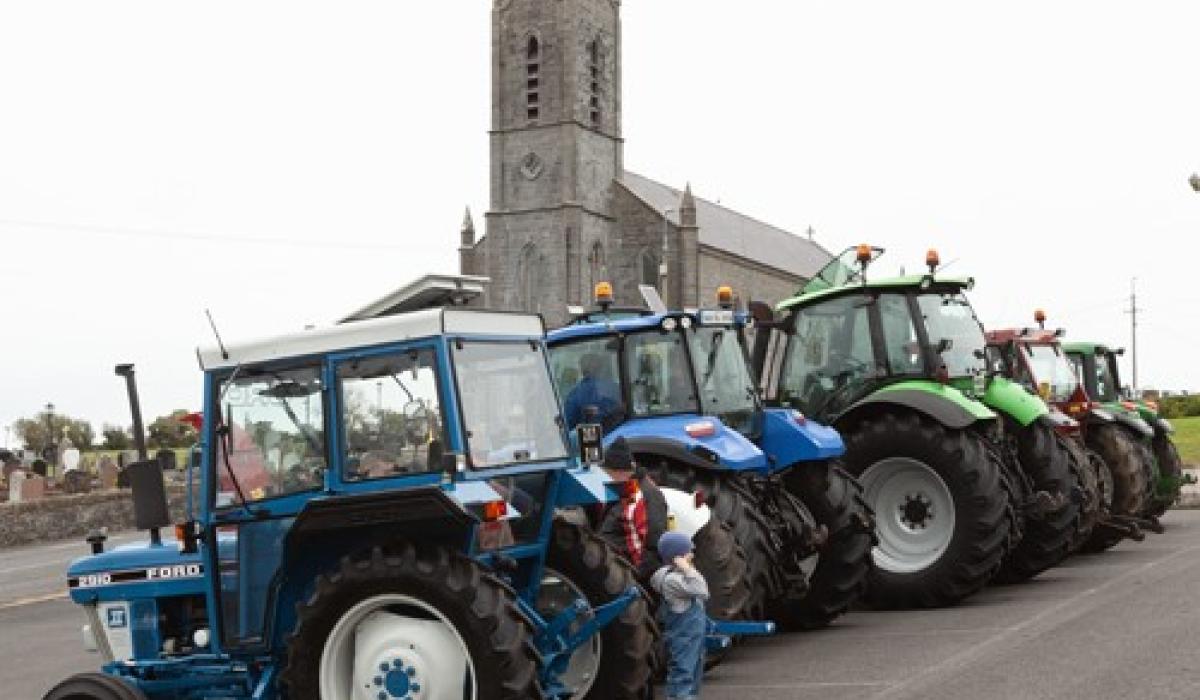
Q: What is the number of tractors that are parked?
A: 5